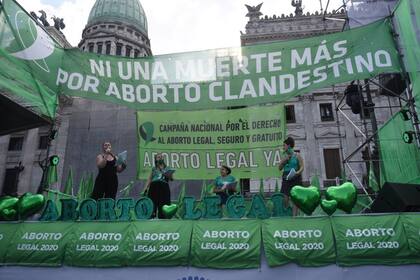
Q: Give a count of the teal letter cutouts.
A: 11